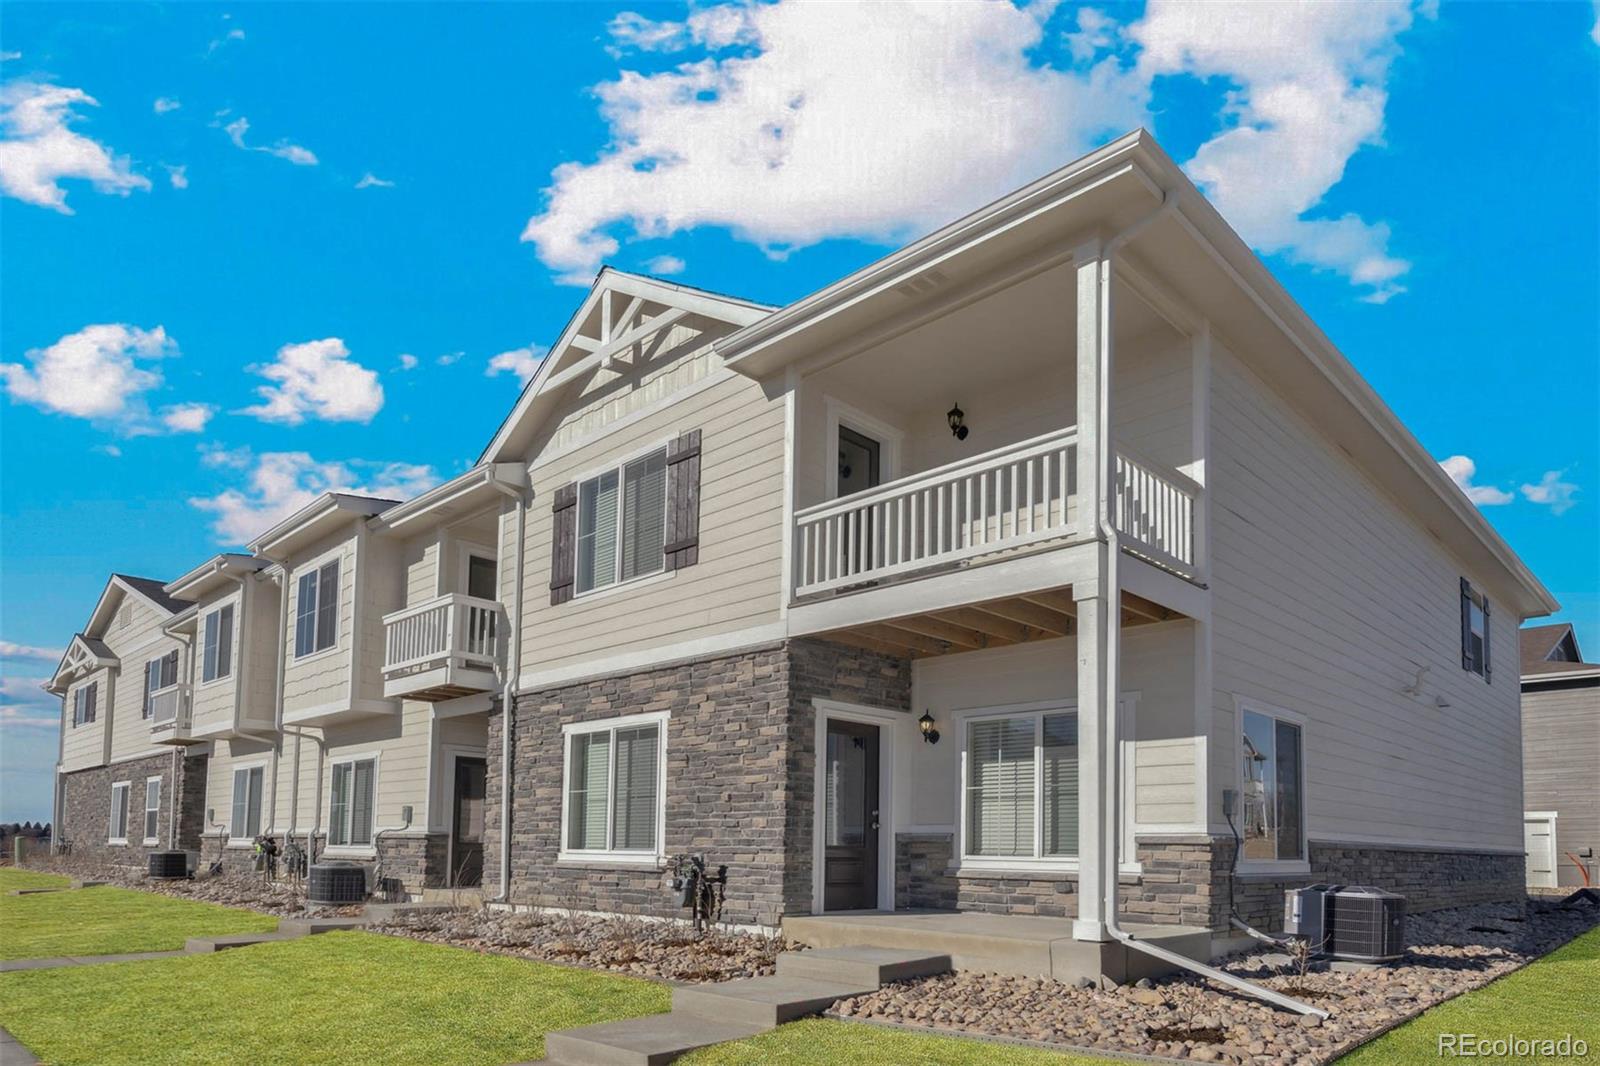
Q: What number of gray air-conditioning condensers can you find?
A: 3